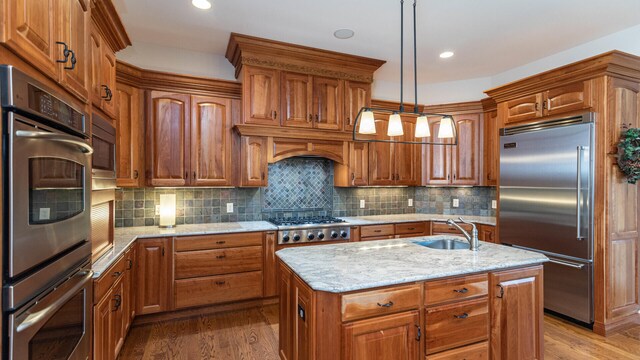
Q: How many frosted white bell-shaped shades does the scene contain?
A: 4